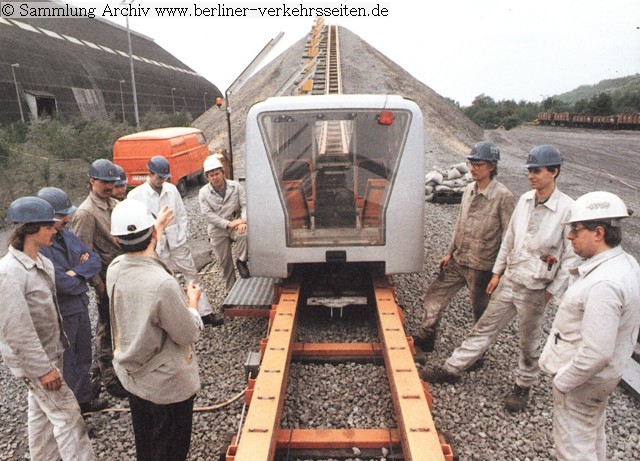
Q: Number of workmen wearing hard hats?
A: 10